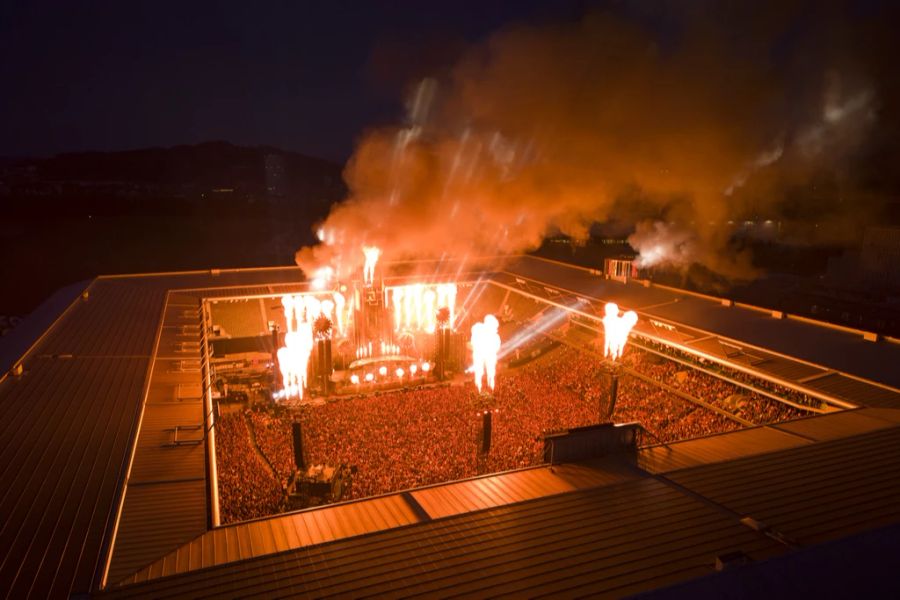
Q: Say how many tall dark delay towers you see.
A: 3